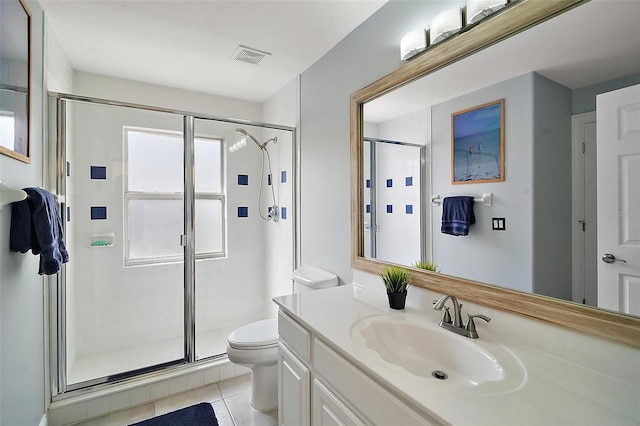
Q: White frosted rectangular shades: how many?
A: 3